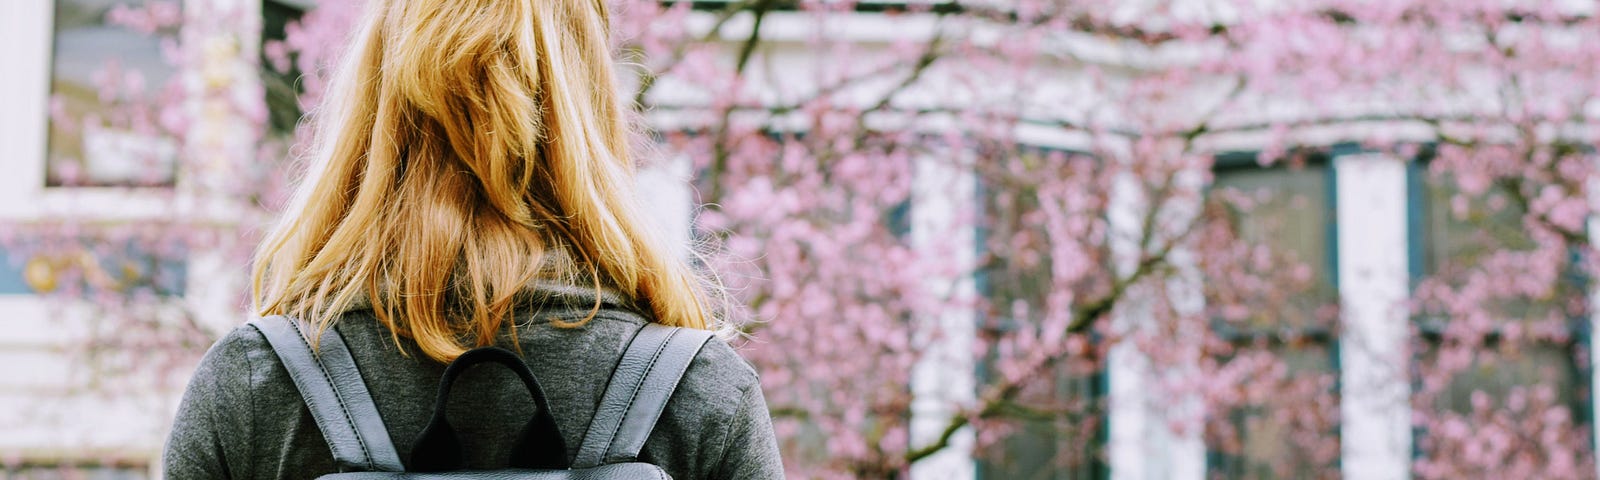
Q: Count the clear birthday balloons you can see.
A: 0